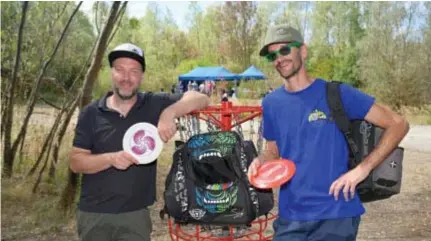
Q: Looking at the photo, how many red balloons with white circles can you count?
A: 0